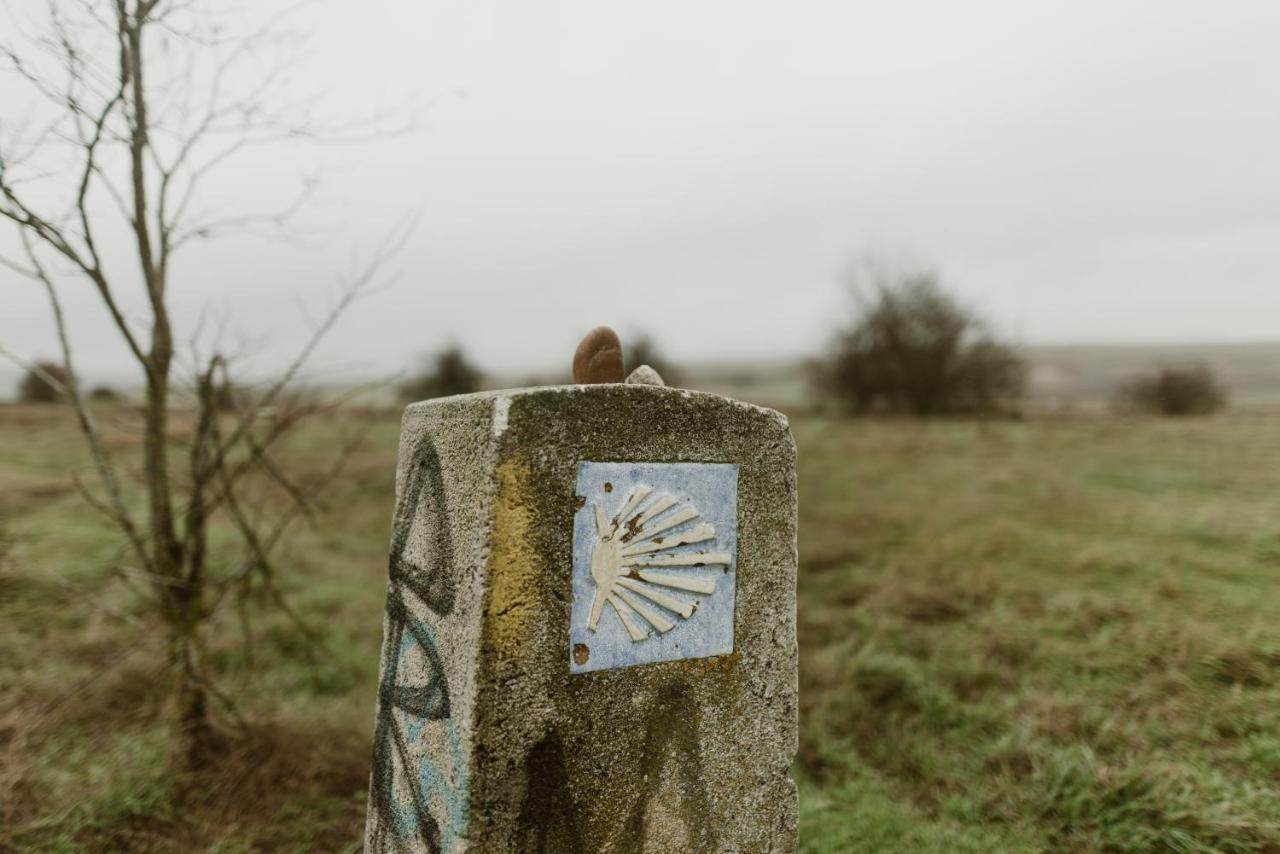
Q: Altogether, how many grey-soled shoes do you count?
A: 0